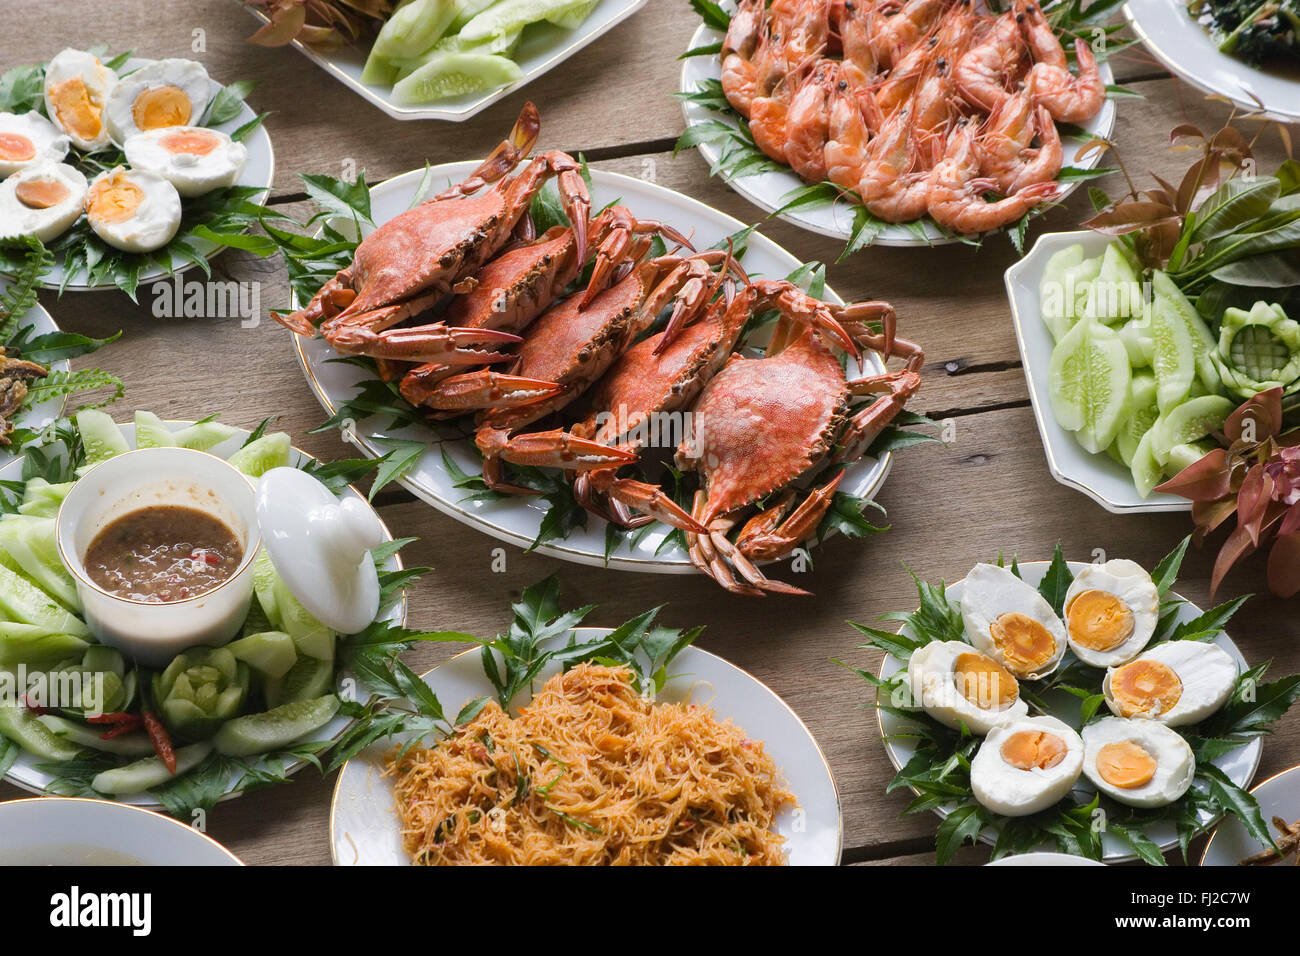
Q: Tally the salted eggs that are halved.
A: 12